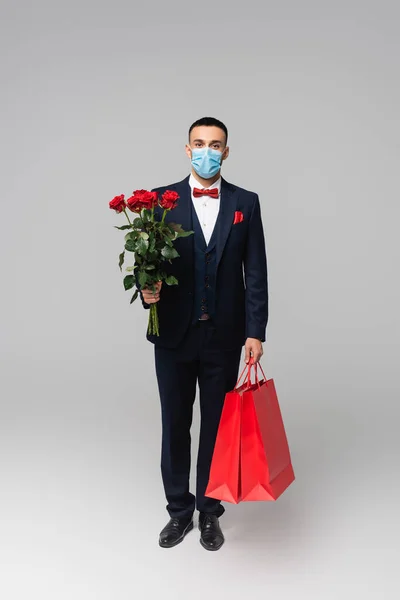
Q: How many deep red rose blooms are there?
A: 5